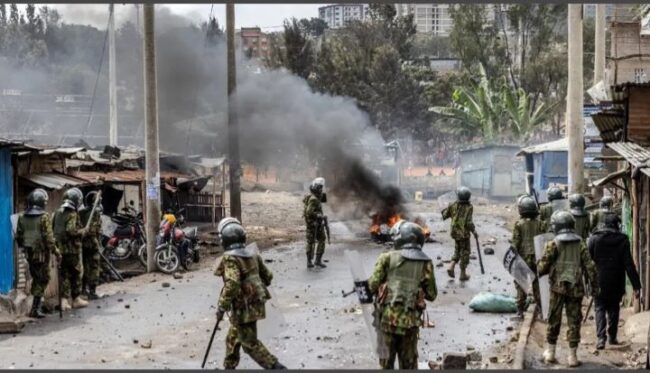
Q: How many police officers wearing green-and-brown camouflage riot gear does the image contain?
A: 12